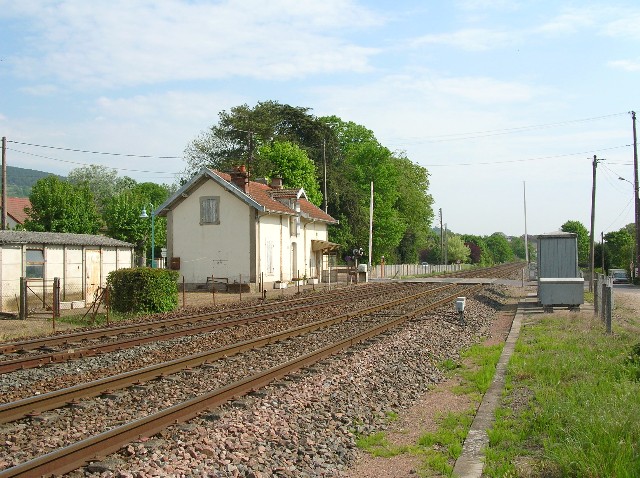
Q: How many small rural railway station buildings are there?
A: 1